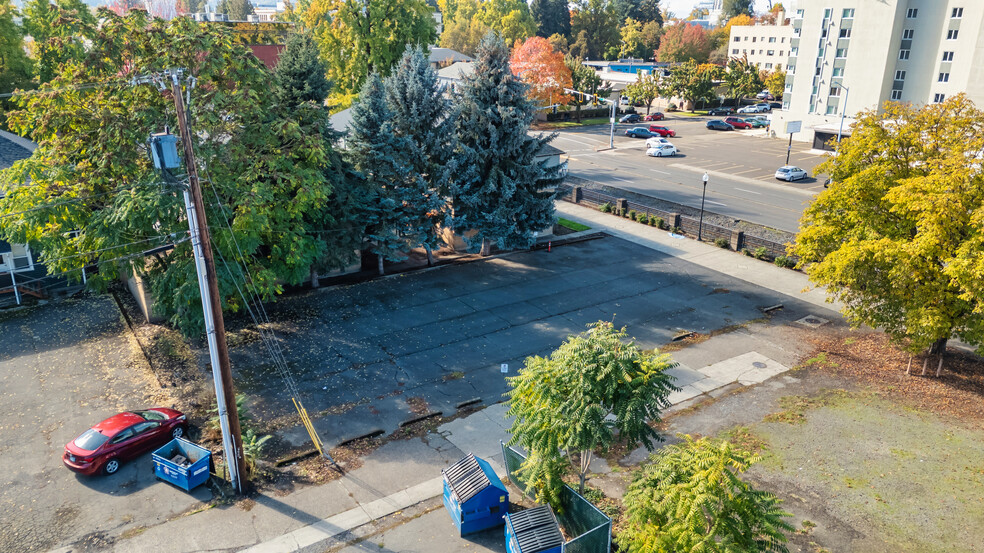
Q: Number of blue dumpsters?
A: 3